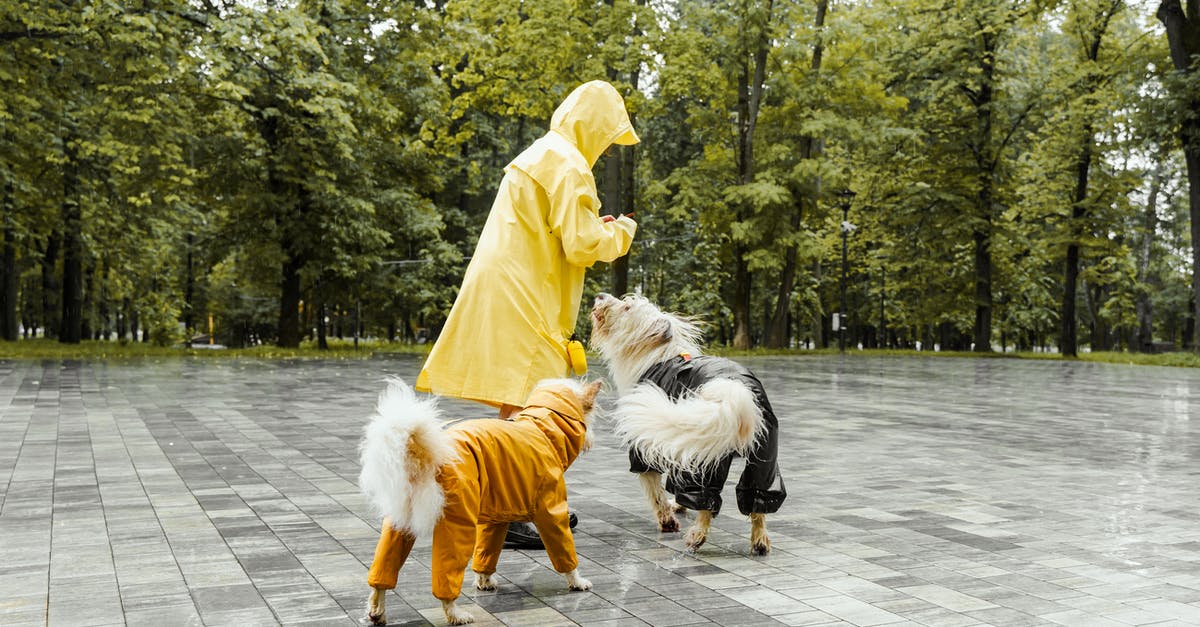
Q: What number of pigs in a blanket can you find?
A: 0